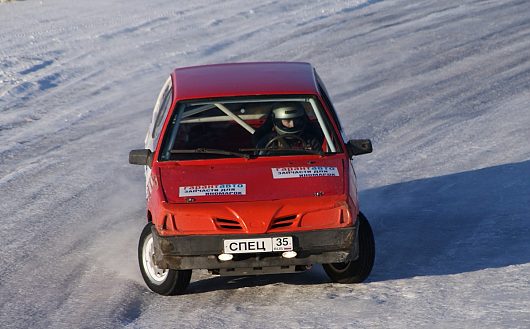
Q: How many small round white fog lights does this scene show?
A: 2